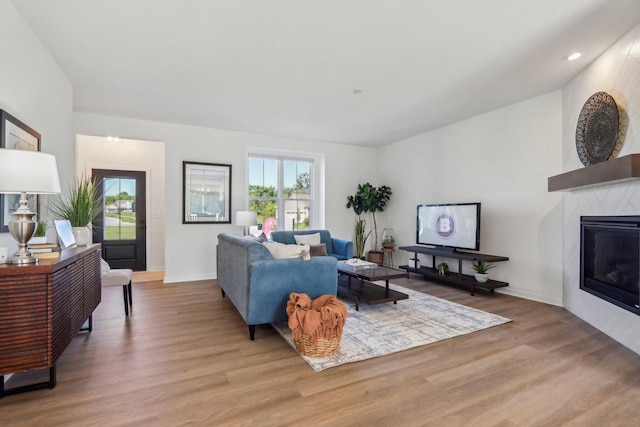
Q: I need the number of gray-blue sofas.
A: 2